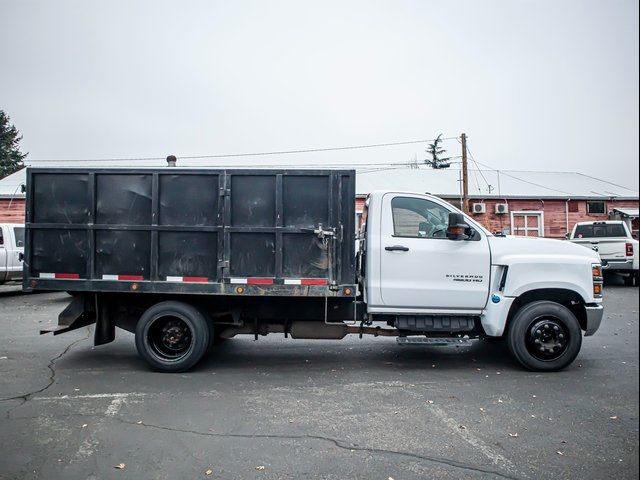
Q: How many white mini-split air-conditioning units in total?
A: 2